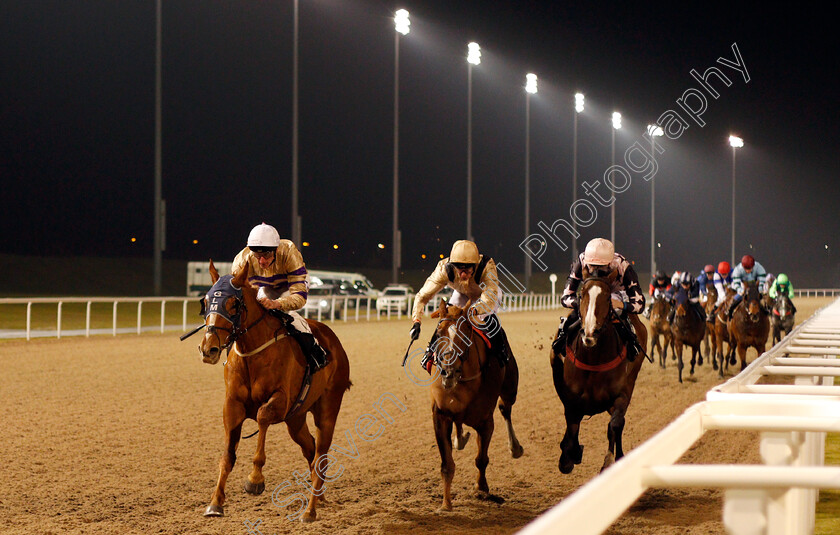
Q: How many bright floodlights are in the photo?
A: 7